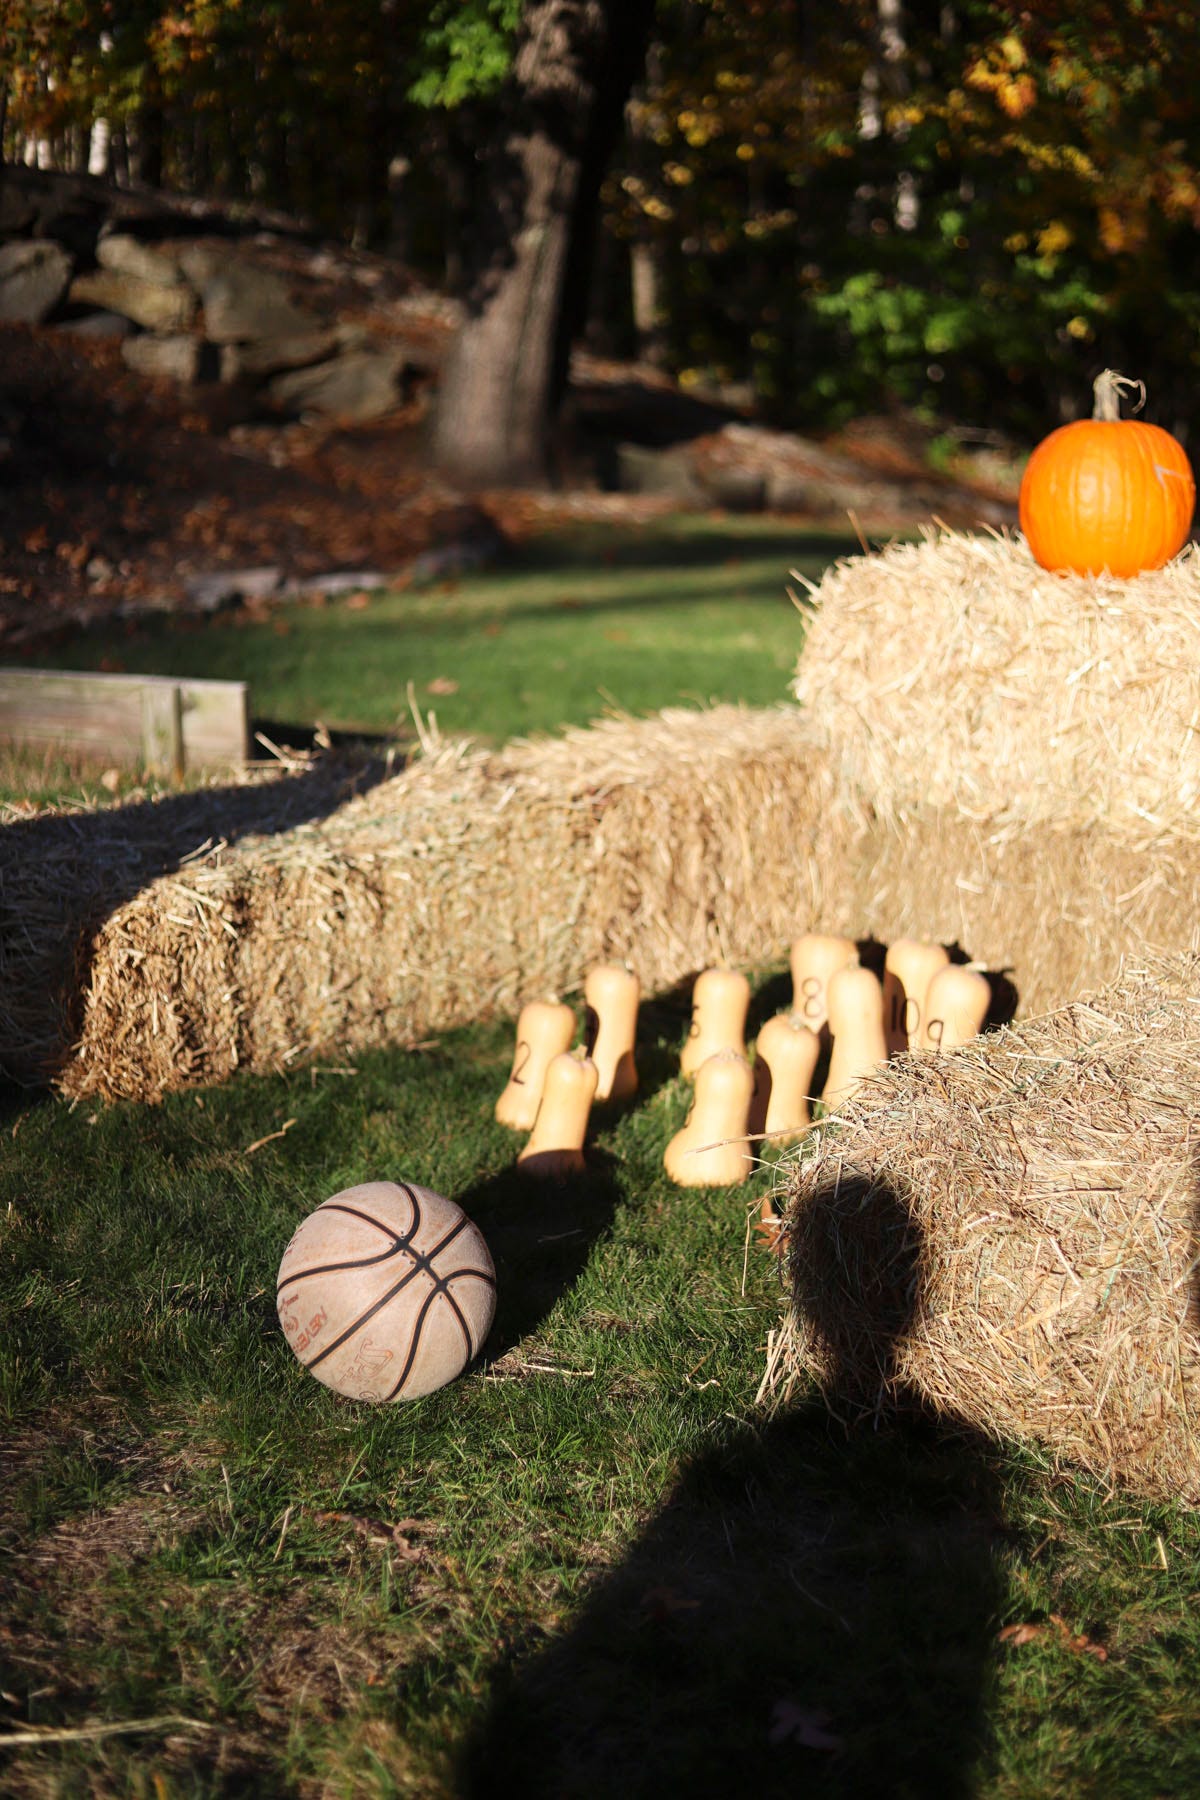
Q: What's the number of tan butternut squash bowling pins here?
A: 10